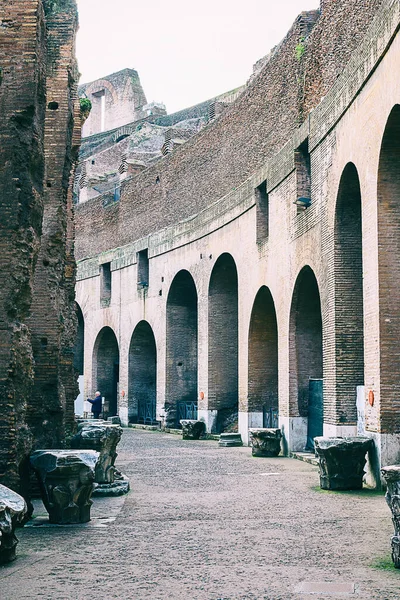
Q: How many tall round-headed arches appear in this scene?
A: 9